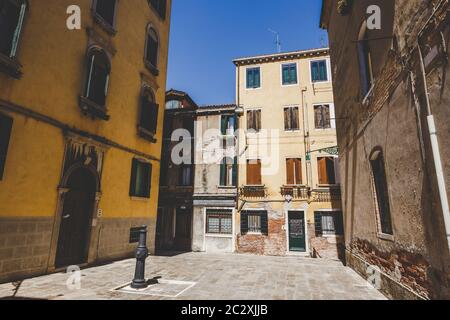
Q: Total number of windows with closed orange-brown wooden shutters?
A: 3